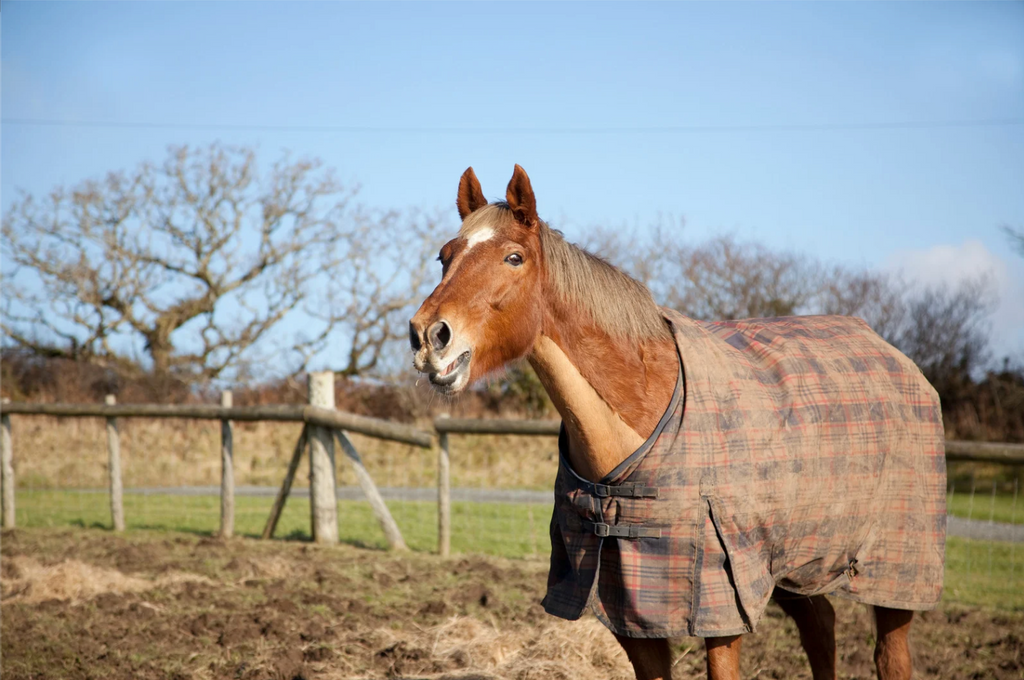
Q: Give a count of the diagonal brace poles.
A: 2